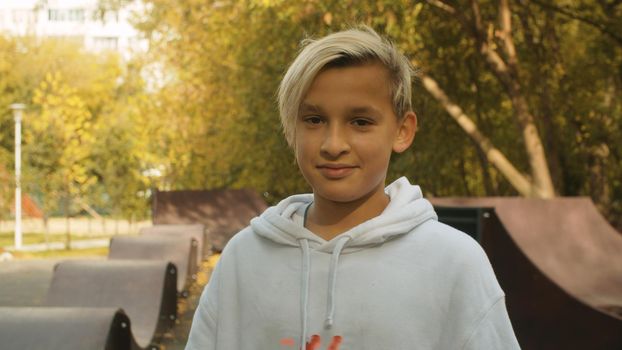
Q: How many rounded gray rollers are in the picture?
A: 4